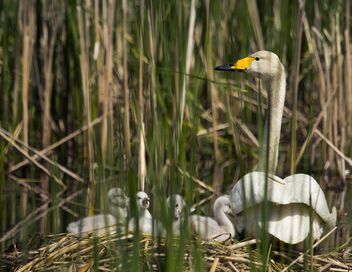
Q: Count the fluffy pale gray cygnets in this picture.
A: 4